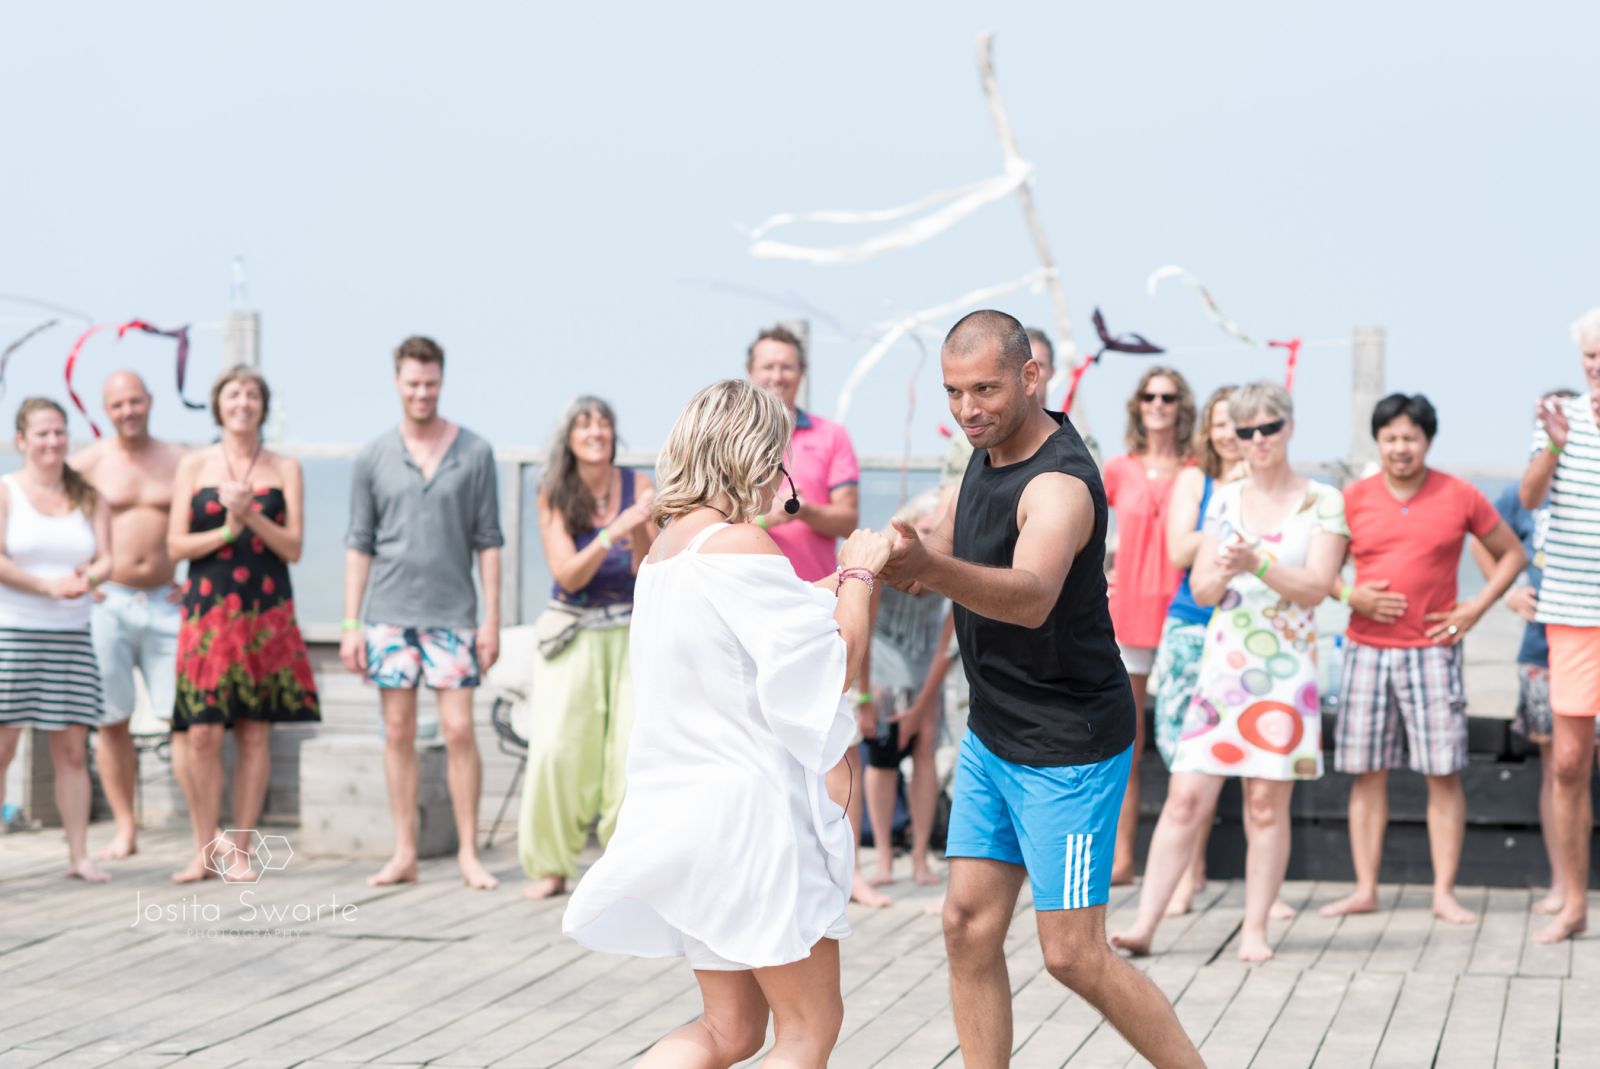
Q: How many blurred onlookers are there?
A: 14